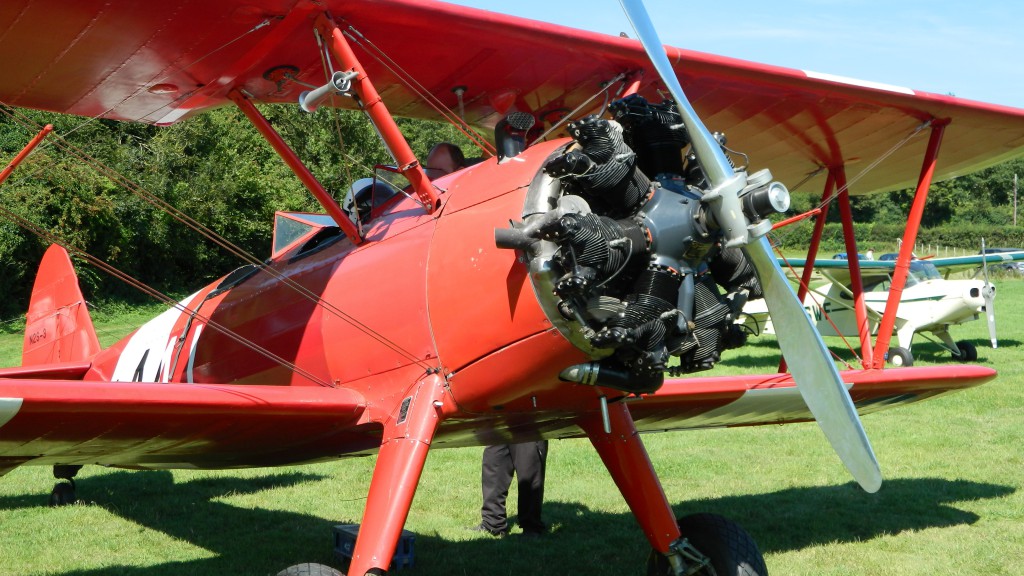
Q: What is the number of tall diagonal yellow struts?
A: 0